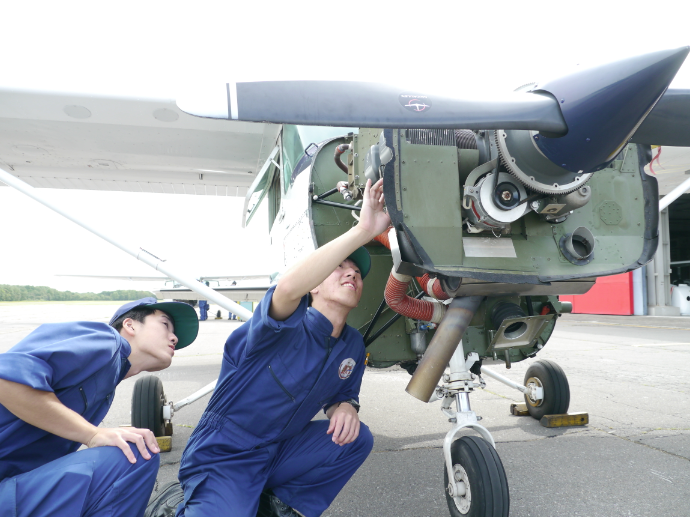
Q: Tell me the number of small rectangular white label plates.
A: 1